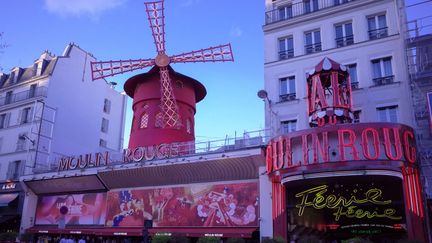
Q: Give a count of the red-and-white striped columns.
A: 2